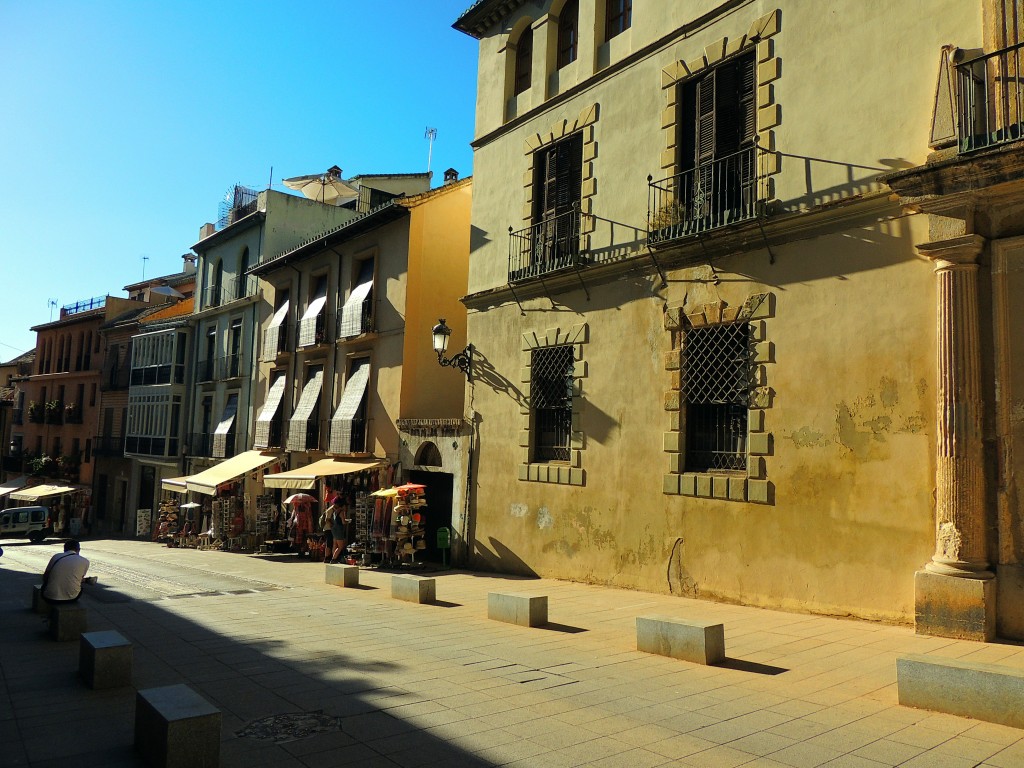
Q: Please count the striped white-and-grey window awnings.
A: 7